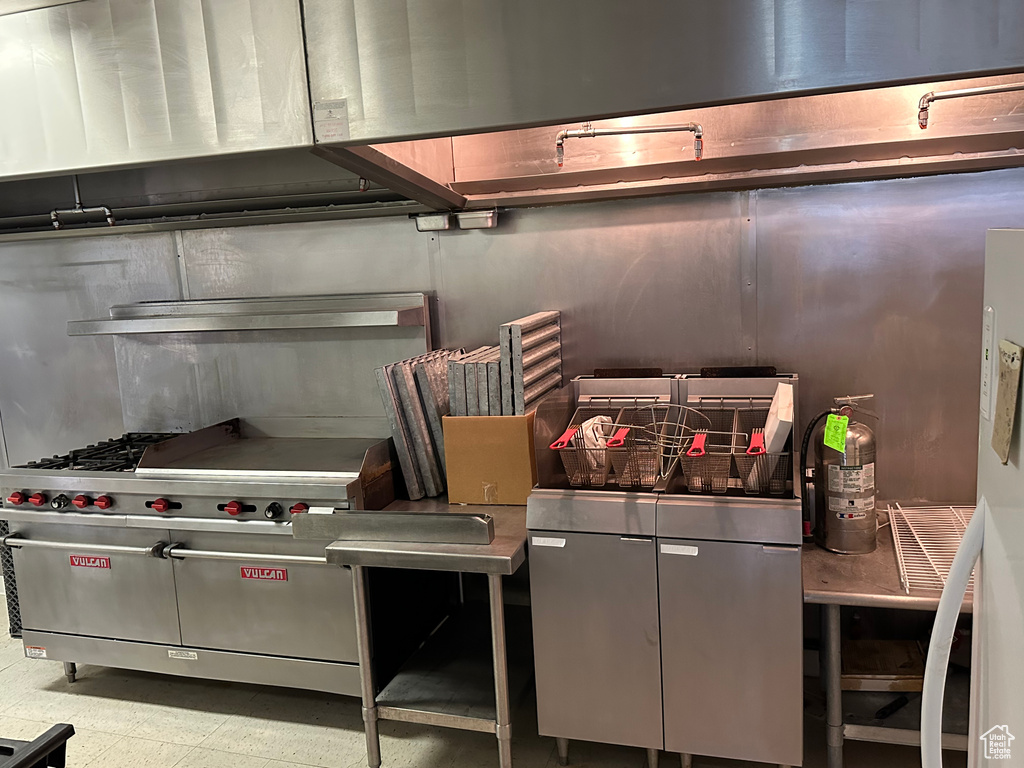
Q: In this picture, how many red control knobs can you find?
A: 7